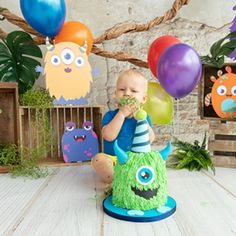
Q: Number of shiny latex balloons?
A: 5